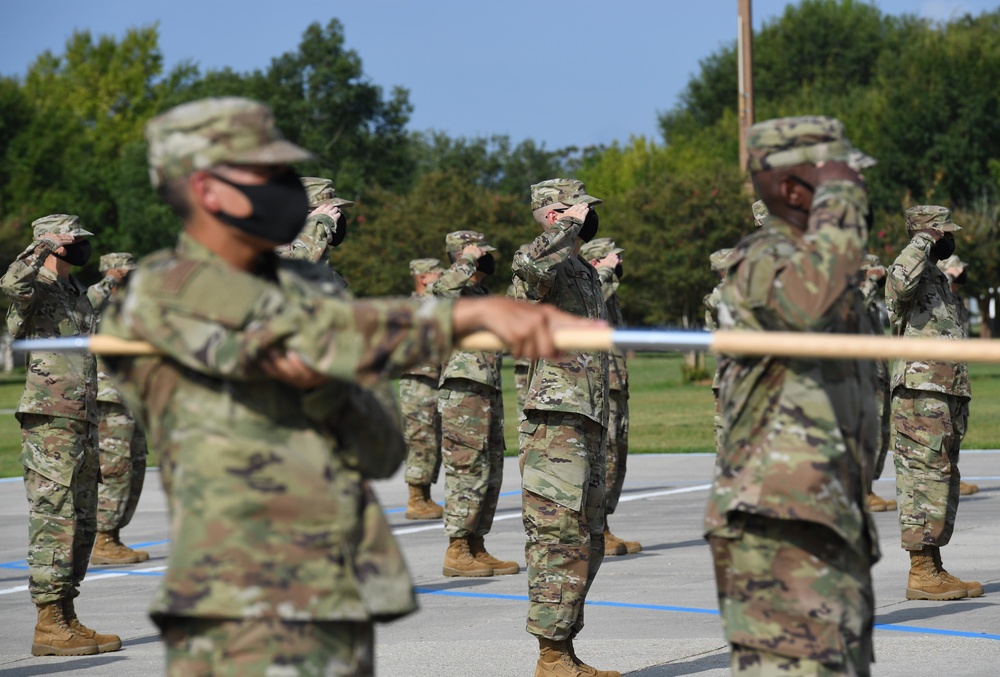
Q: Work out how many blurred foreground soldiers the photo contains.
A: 2